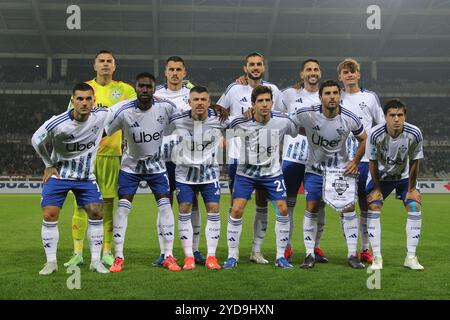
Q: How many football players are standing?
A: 11